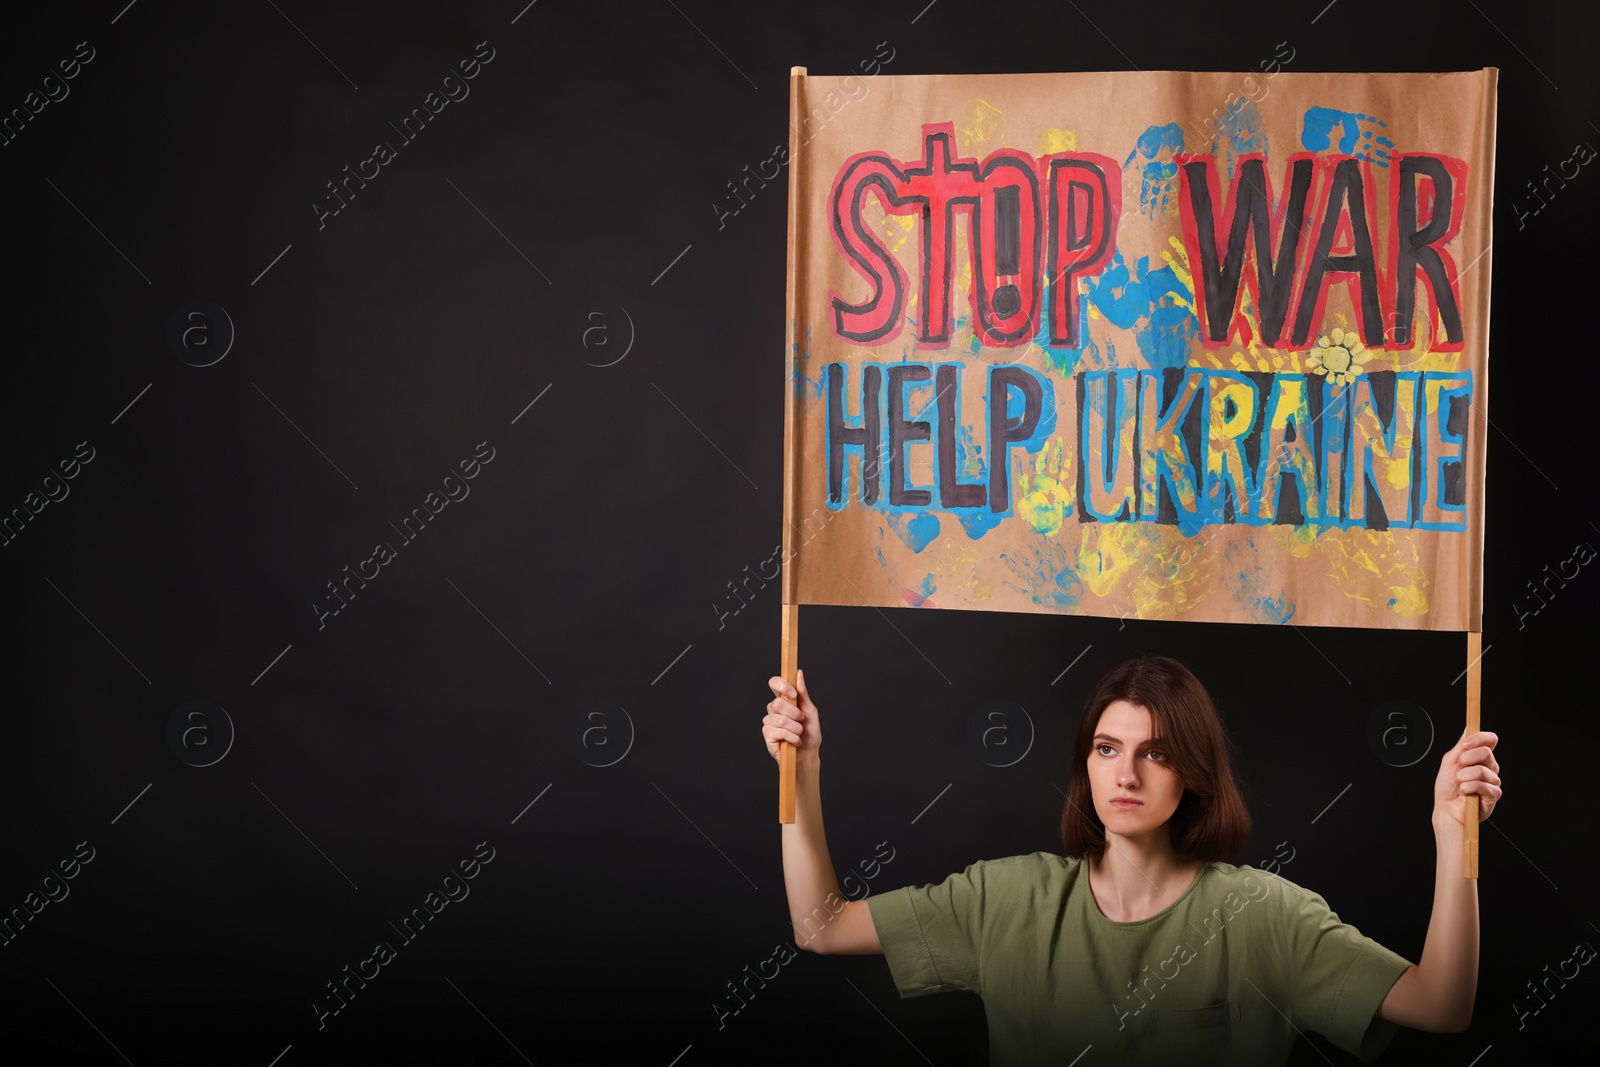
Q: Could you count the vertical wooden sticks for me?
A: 2